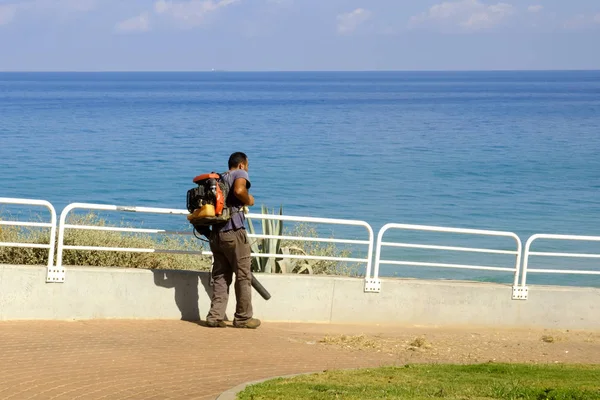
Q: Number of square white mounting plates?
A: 3